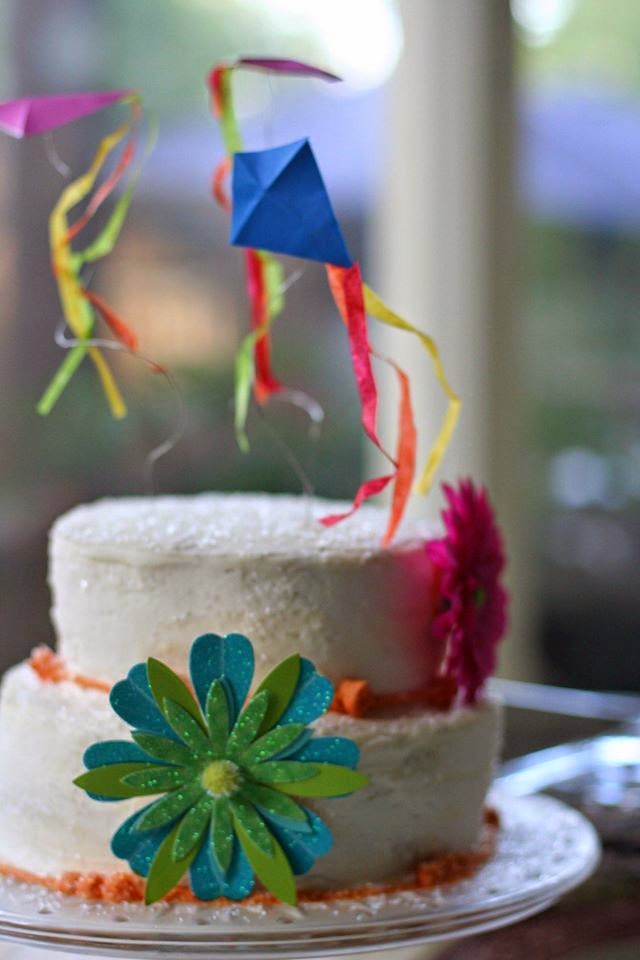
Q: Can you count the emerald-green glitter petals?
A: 12